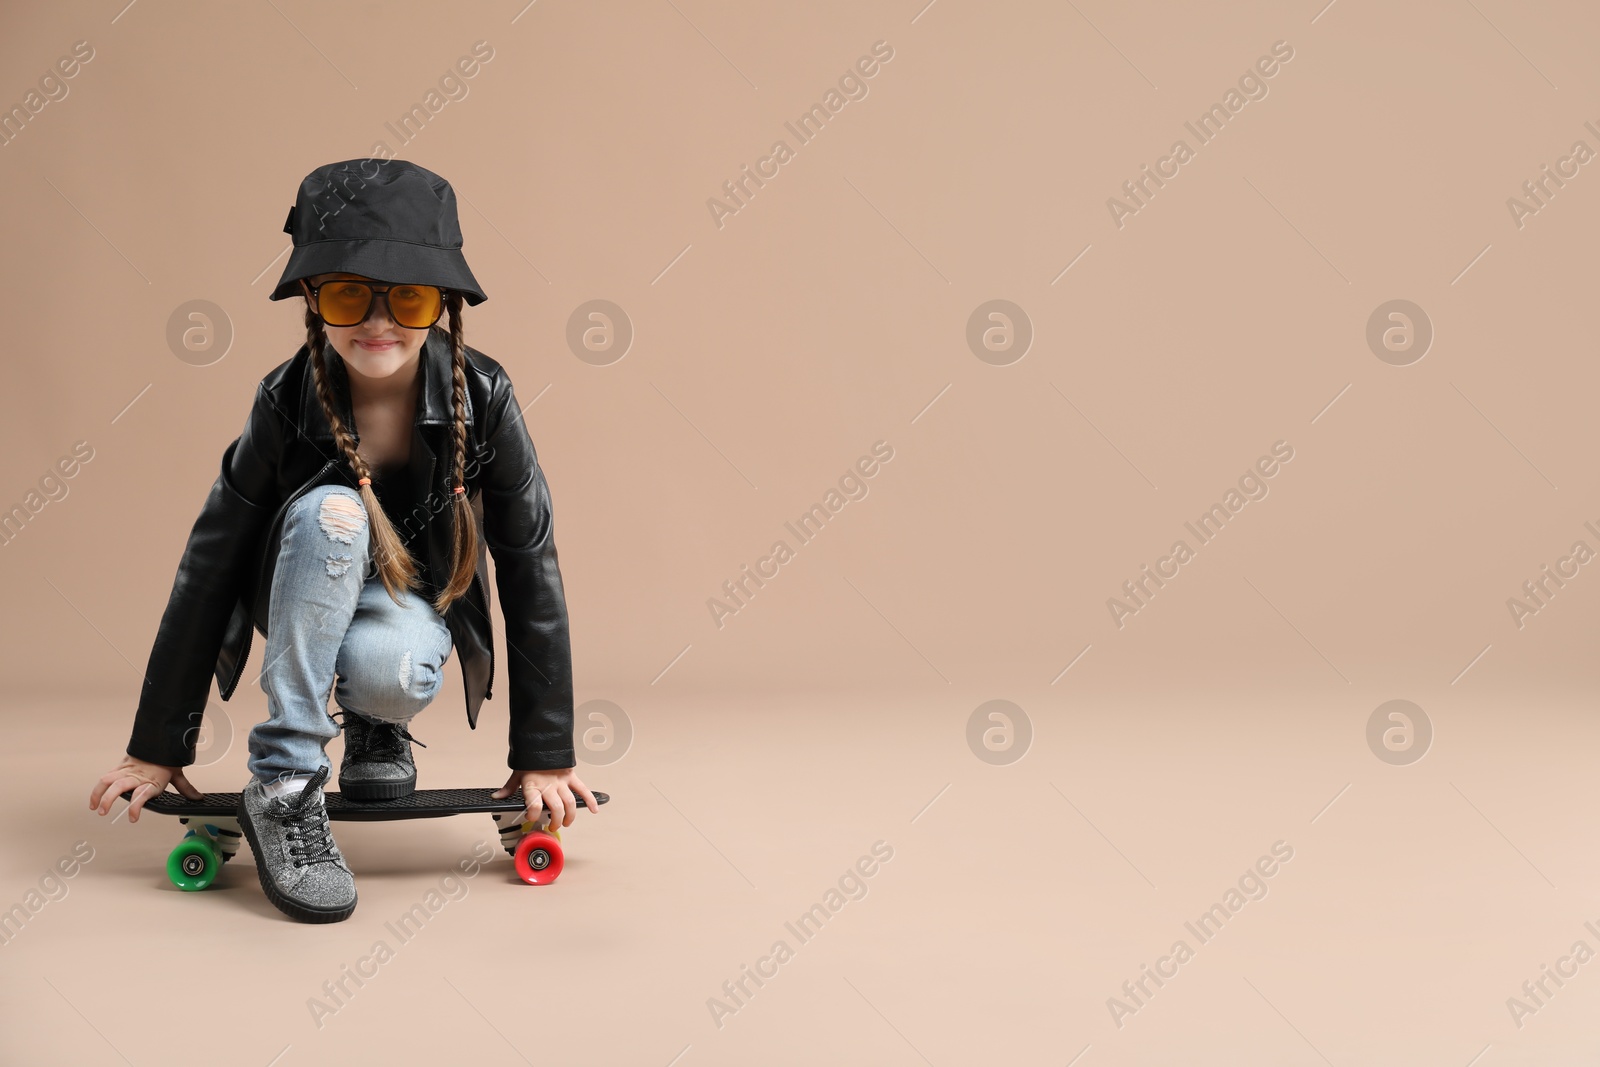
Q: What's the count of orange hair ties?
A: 2